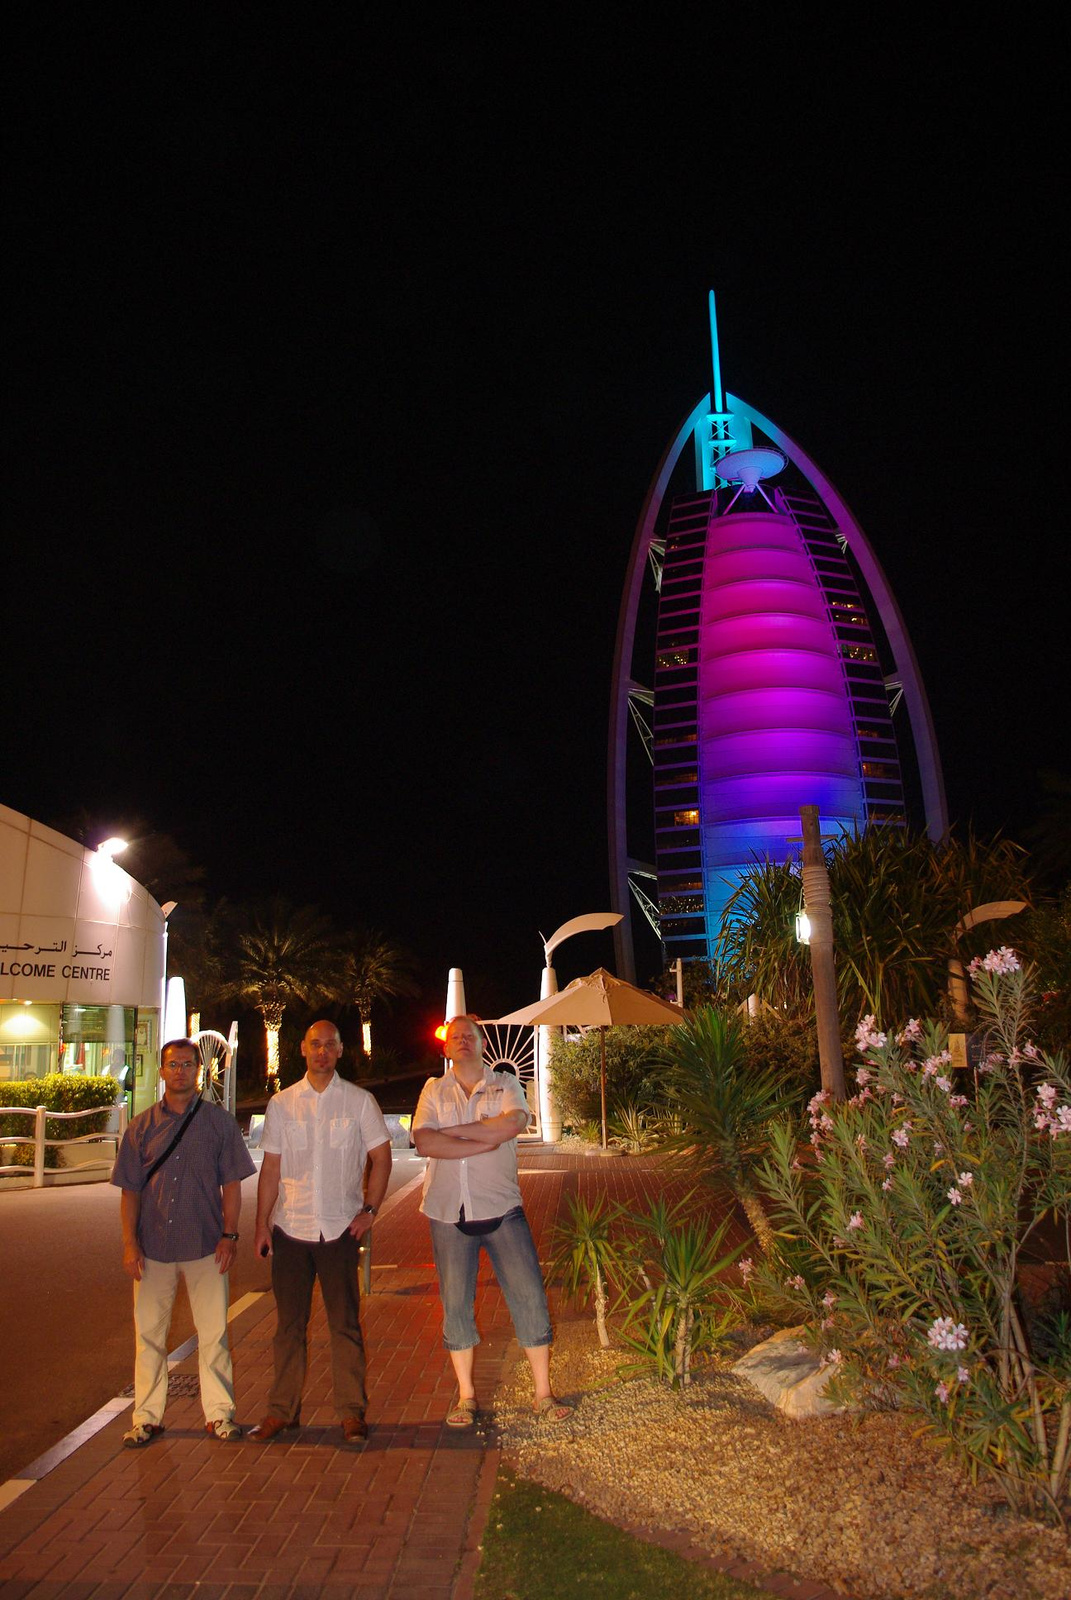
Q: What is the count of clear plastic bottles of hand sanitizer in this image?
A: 0